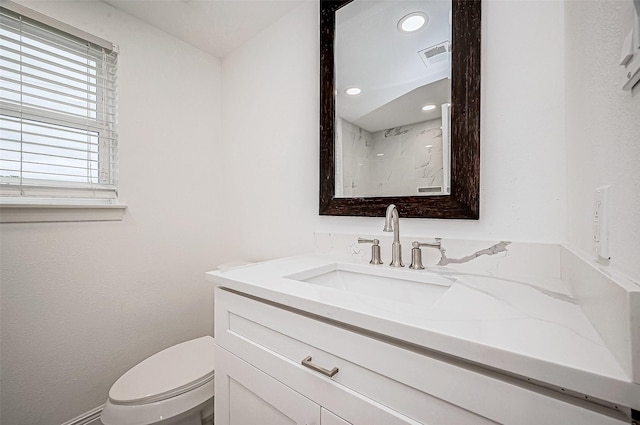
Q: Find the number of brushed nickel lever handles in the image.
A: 2